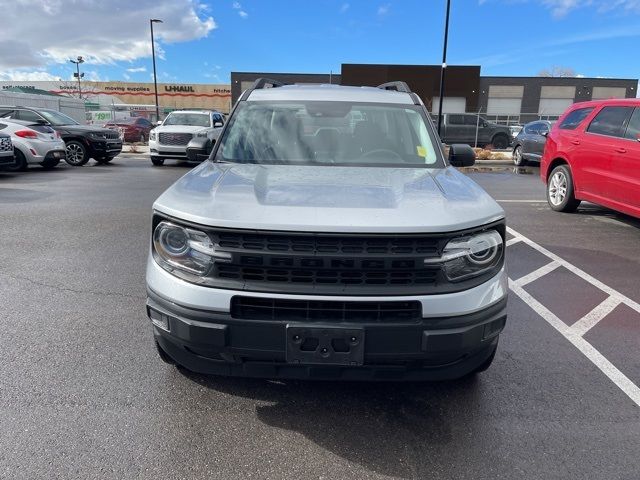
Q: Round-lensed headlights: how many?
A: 2